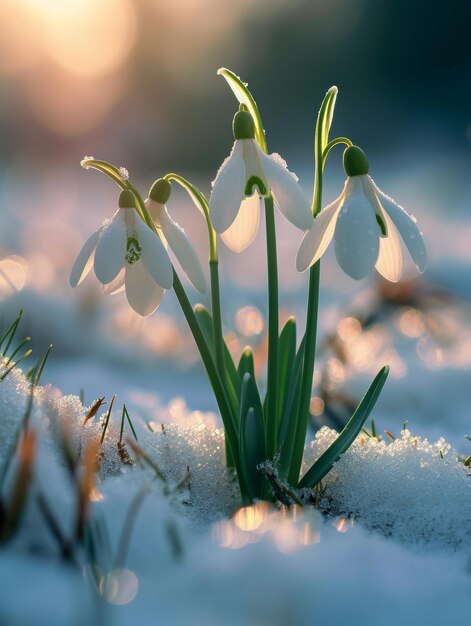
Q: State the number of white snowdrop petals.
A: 13